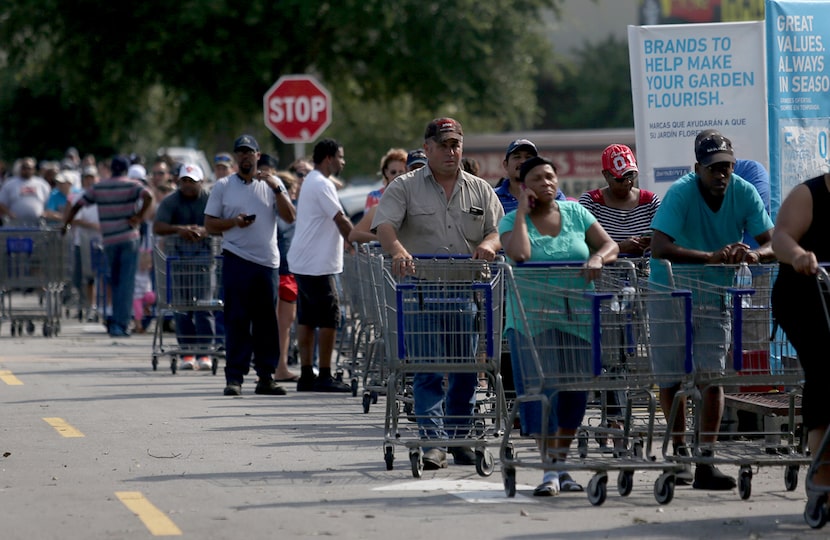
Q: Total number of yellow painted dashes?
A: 3